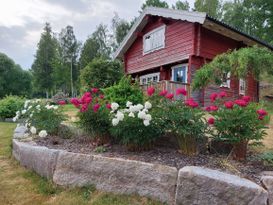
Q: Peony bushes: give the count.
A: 5